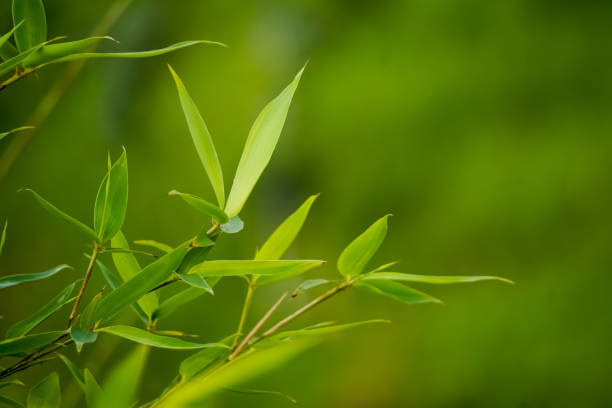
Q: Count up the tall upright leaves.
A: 2